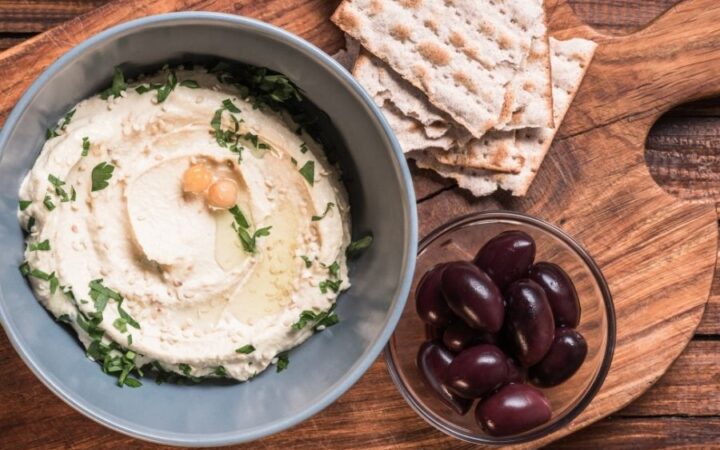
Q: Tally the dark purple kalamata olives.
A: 11